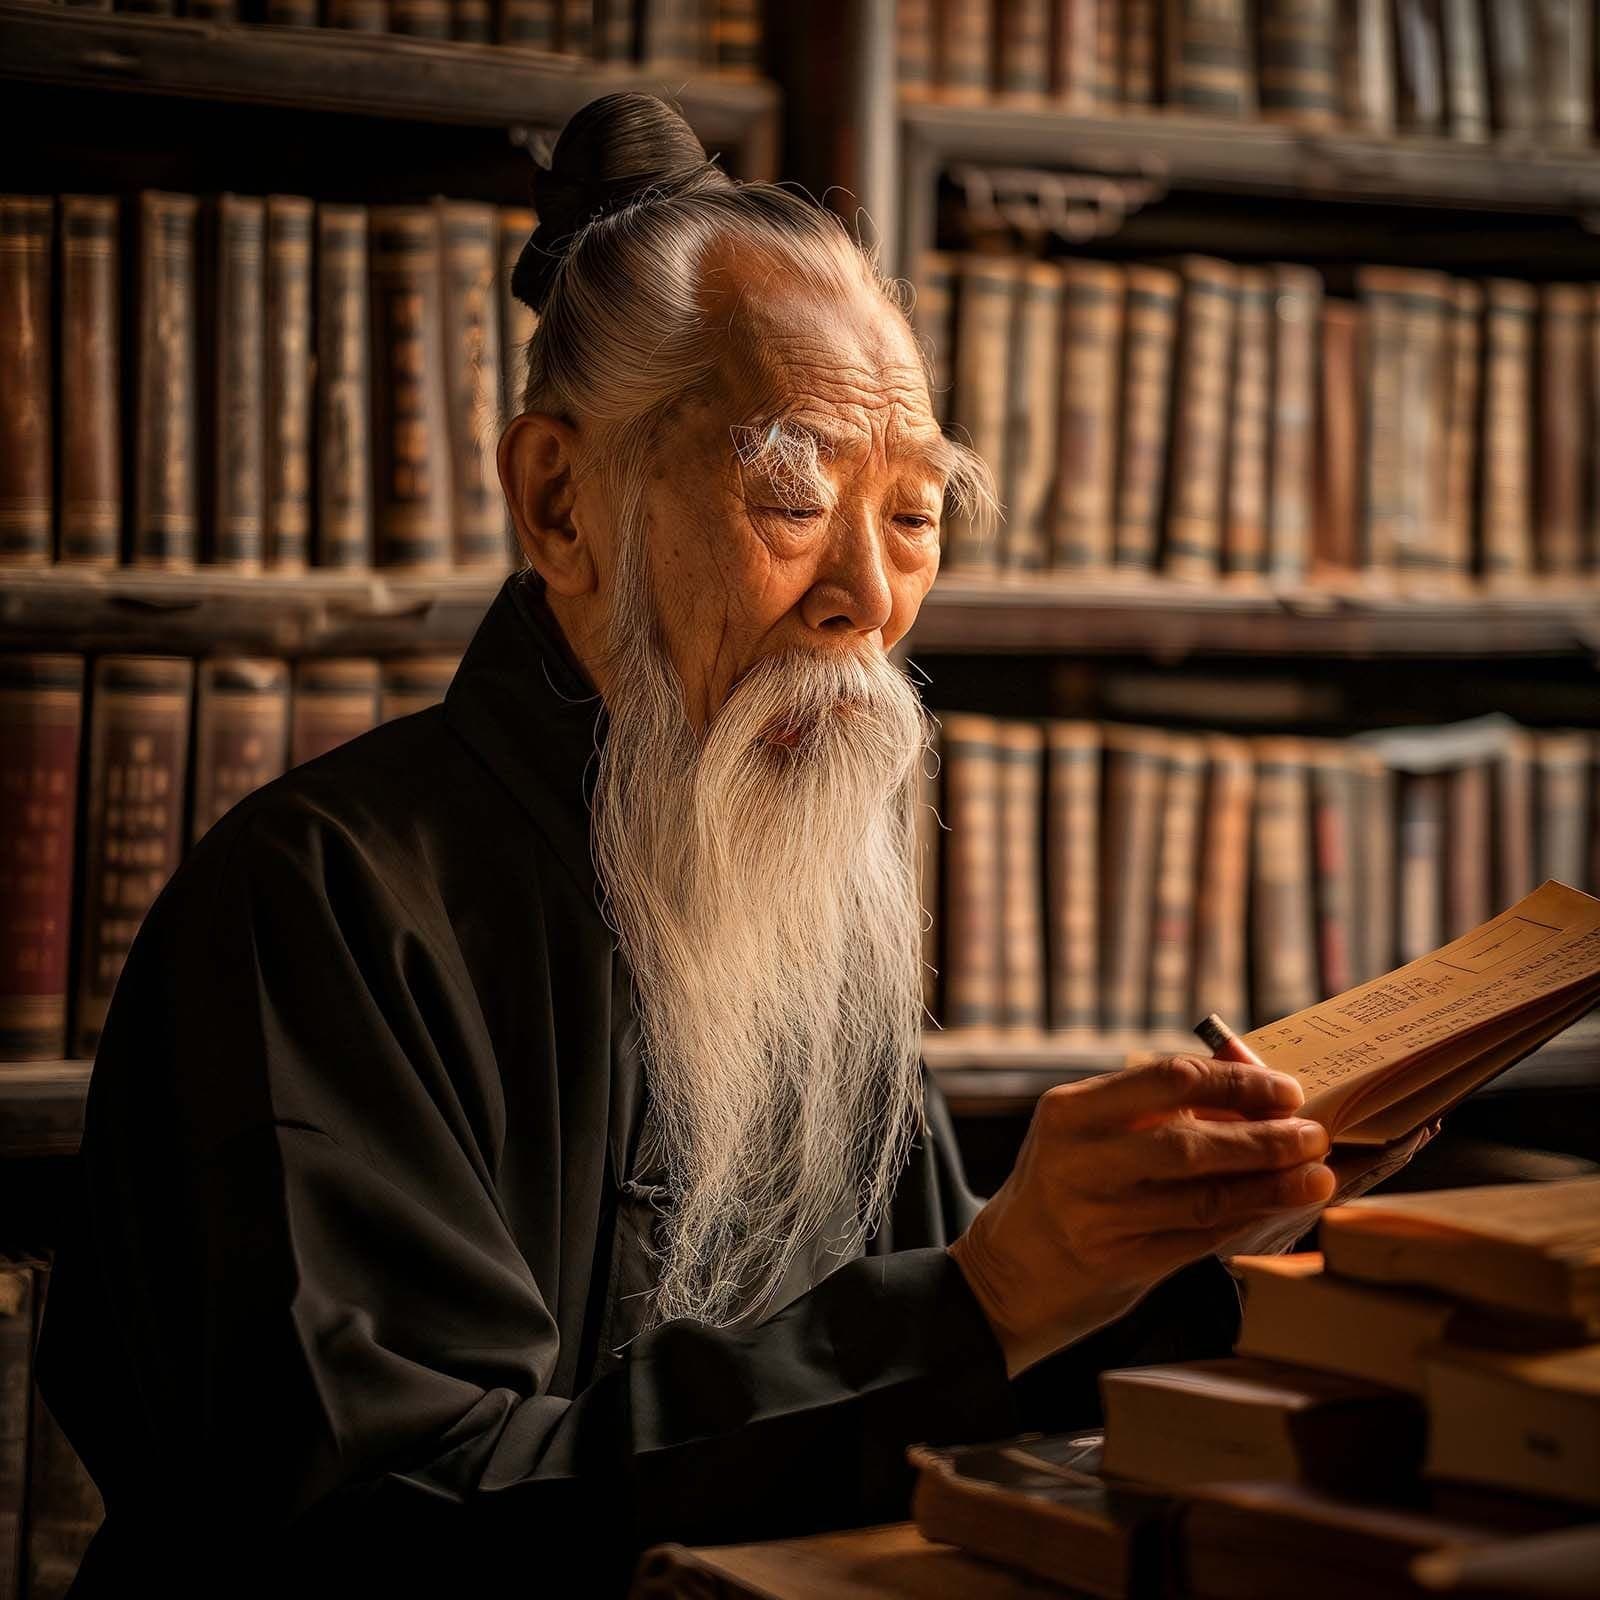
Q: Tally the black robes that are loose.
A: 1